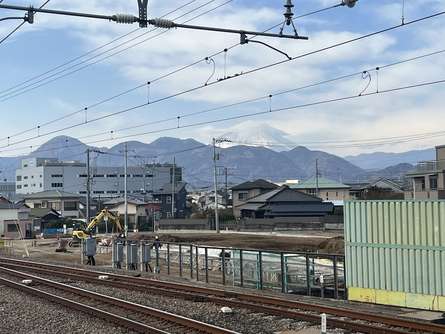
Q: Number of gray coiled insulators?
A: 2